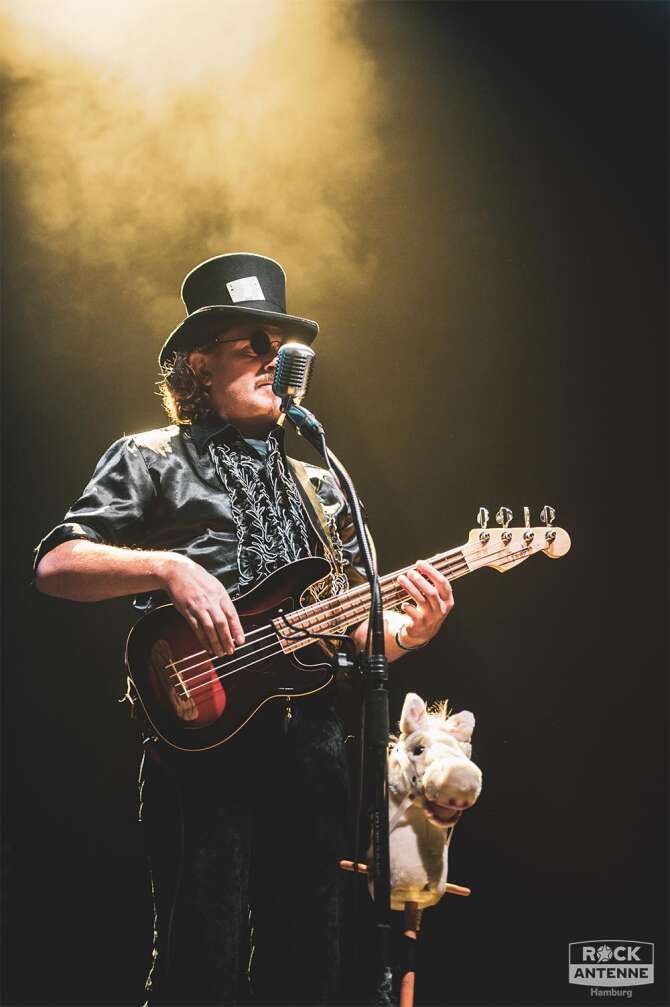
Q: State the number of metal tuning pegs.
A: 4